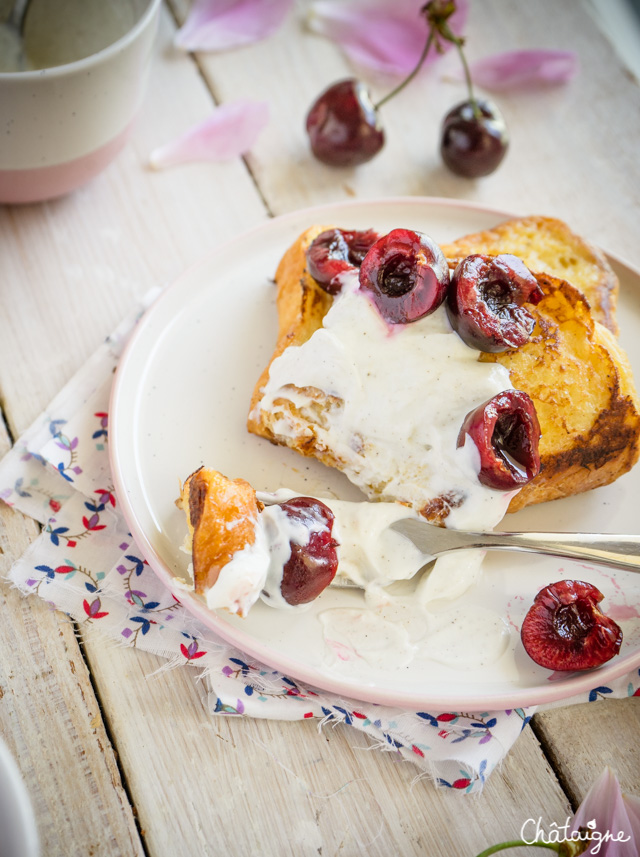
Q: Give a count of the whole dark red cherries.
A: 2